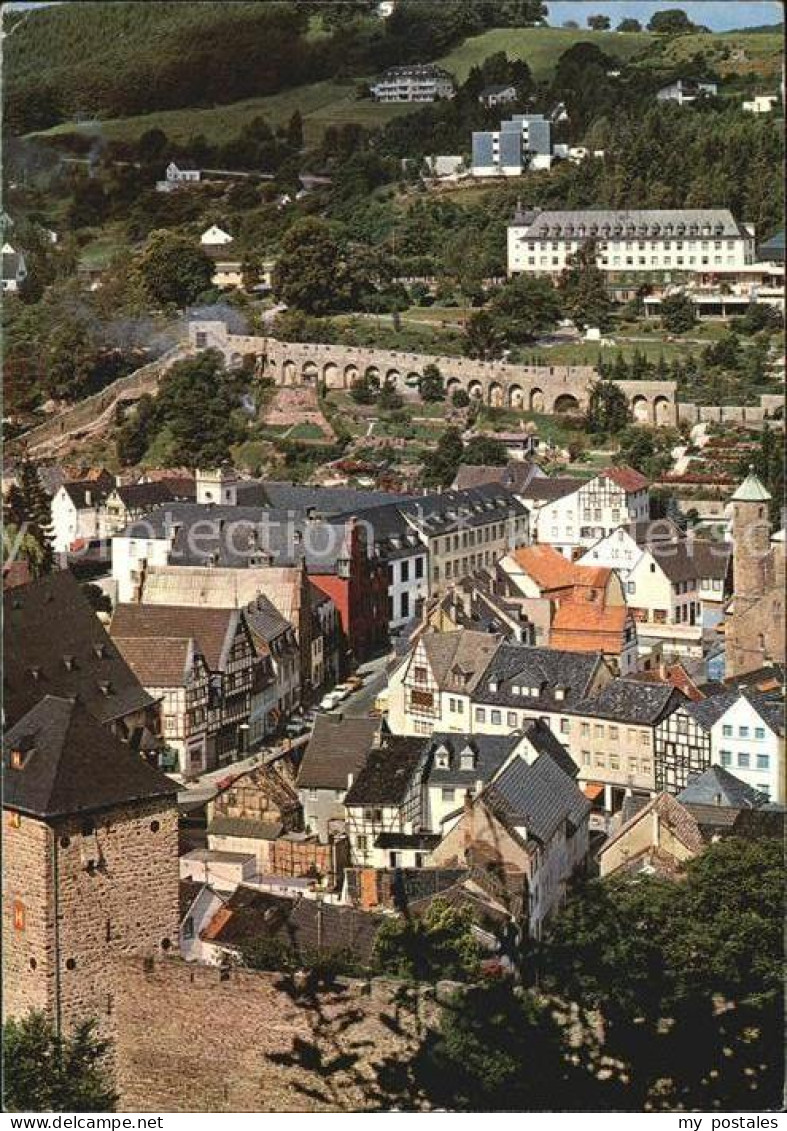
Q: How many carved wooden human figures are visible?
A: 0